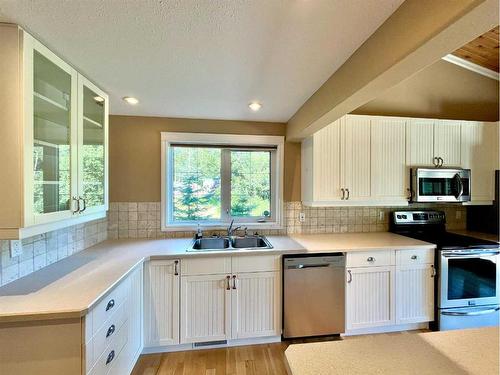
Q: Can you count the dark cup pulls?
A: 5